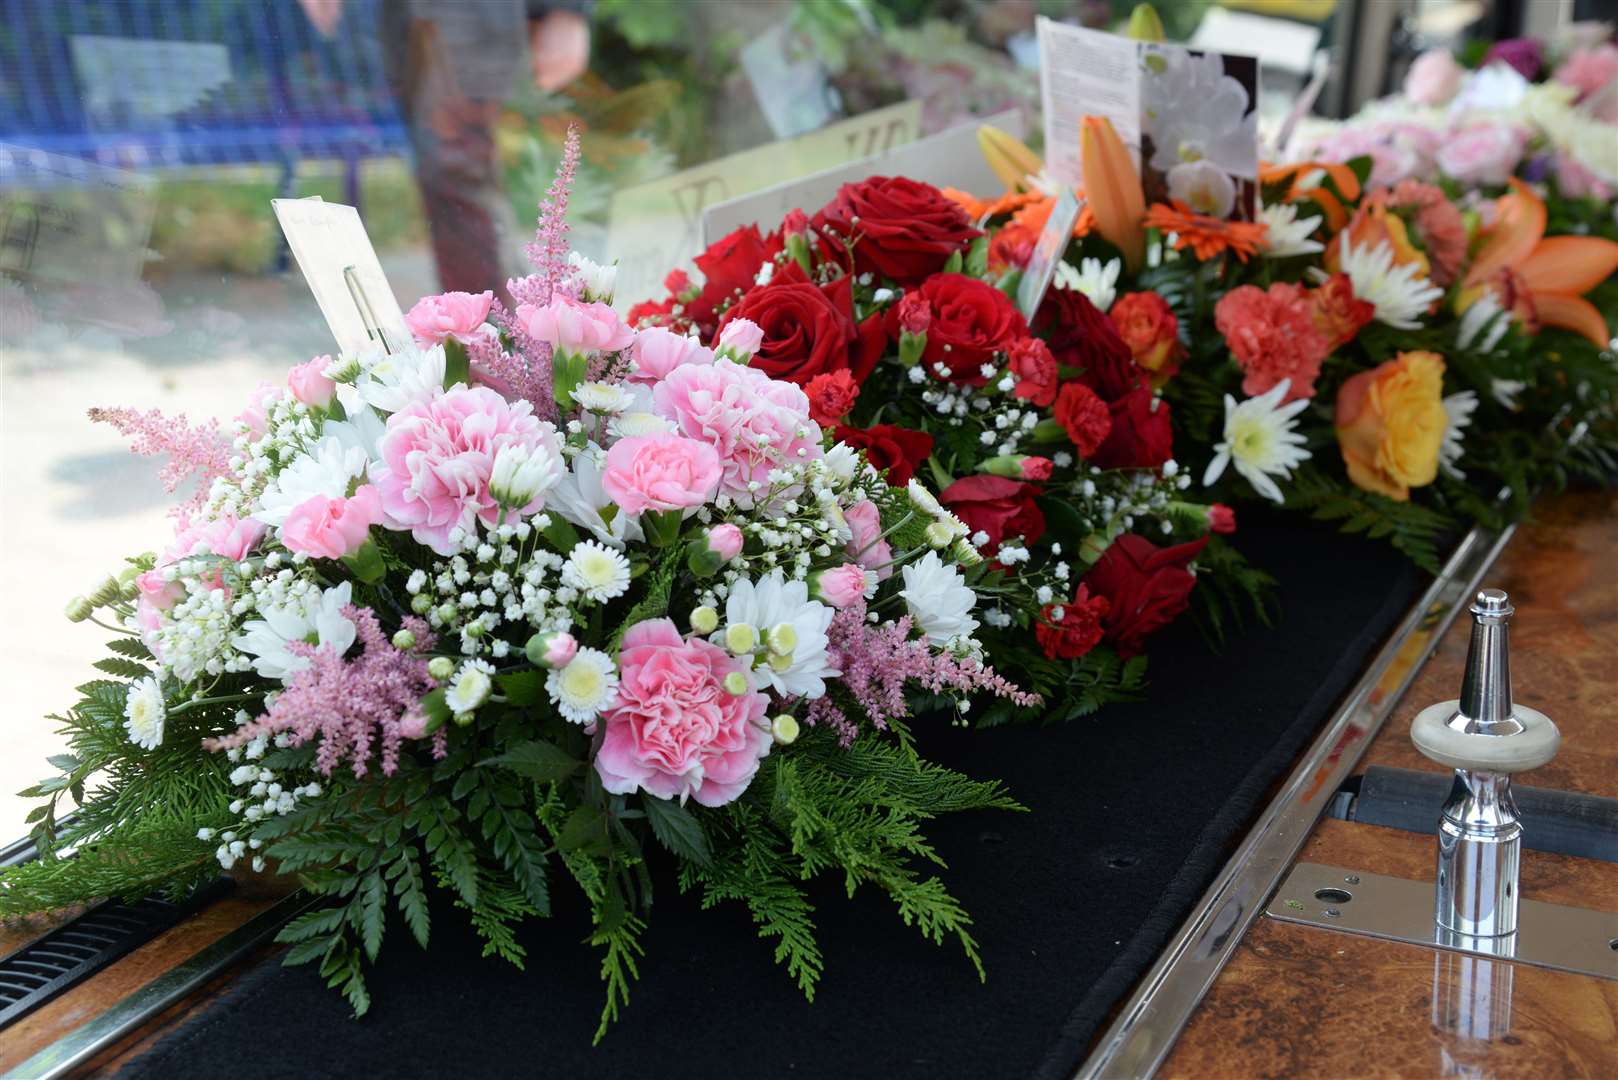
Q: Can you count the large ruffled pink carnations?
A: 3